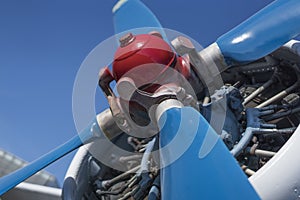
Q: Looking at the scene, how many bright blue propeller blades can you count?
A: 4